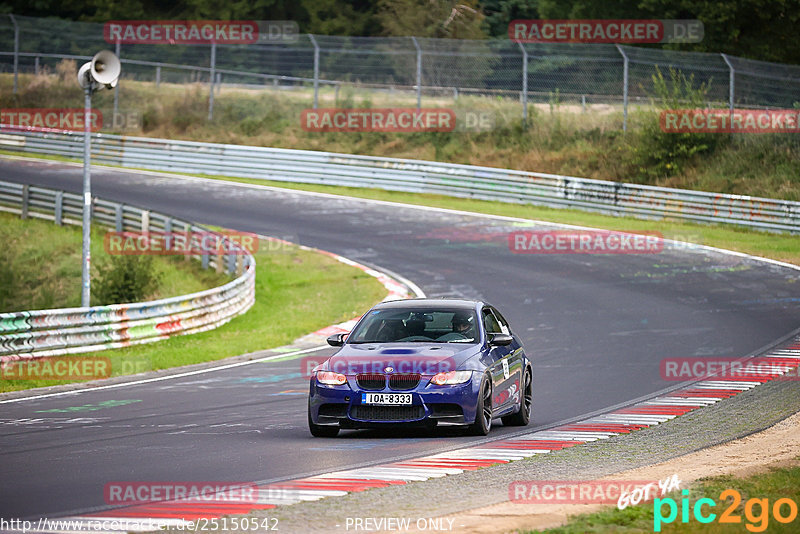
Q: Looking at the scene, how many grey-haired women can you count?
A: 0